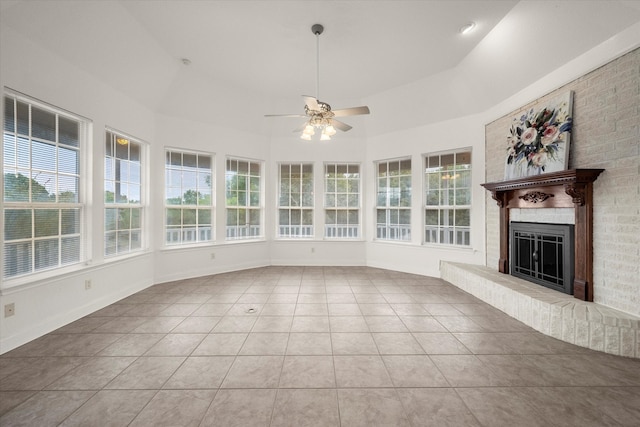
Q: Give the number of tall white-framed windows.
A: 8